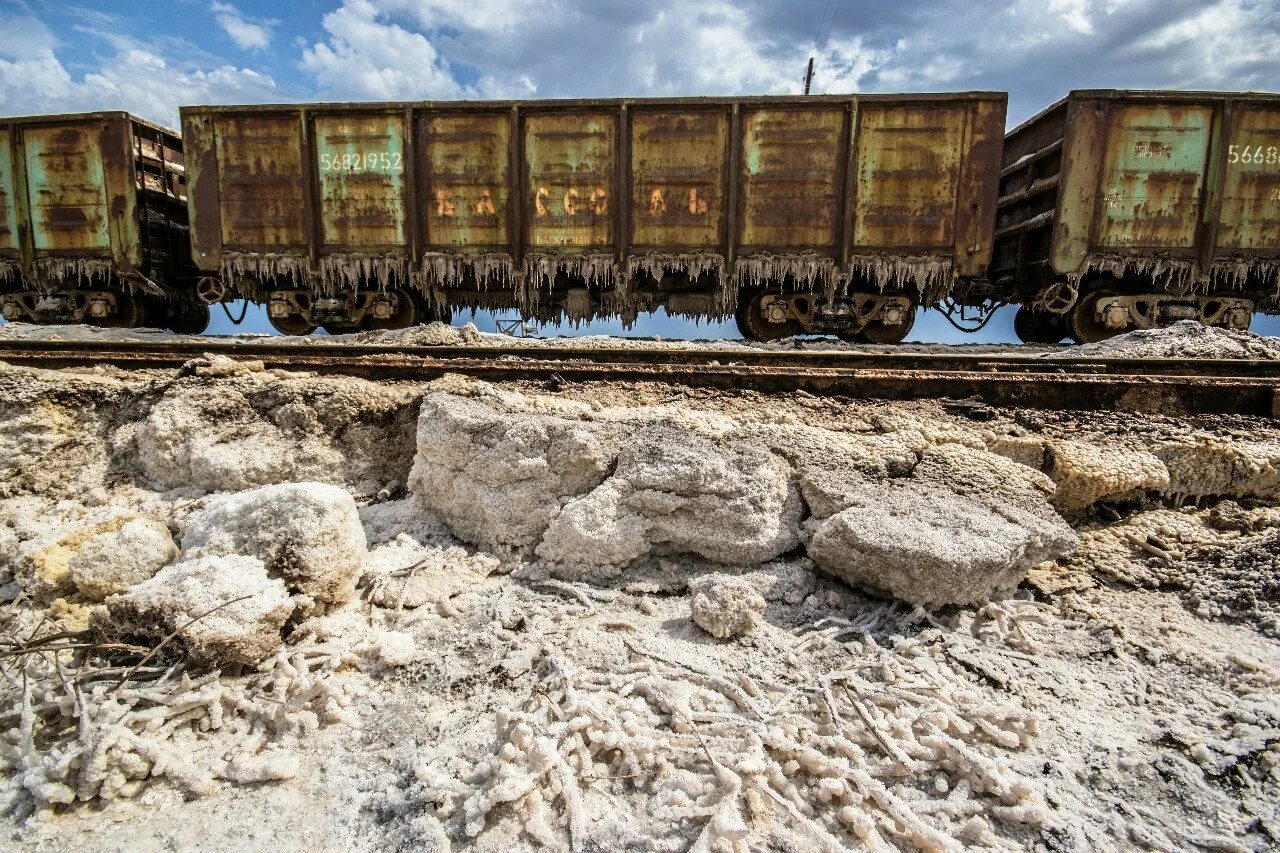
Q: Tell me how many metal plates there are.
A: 11